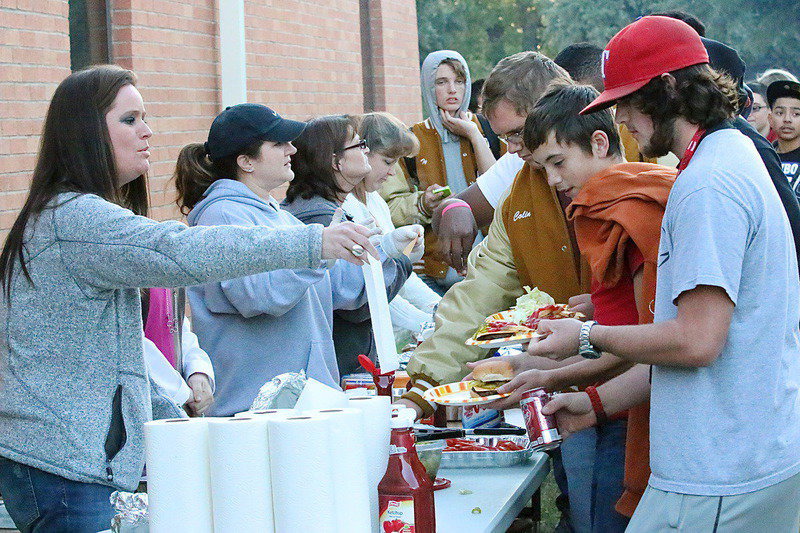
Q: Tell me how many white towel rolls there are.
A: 6